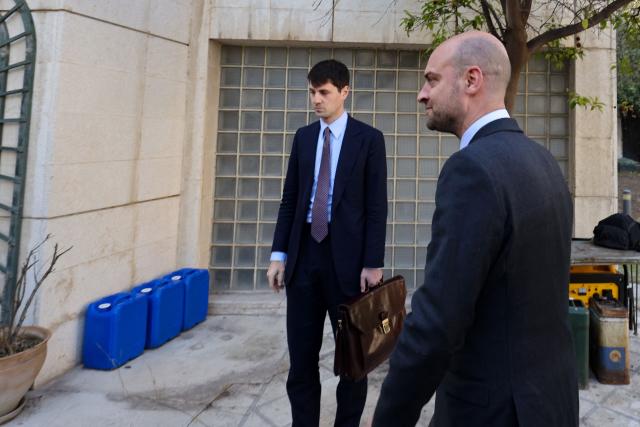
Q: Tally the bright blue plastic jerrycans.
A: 3